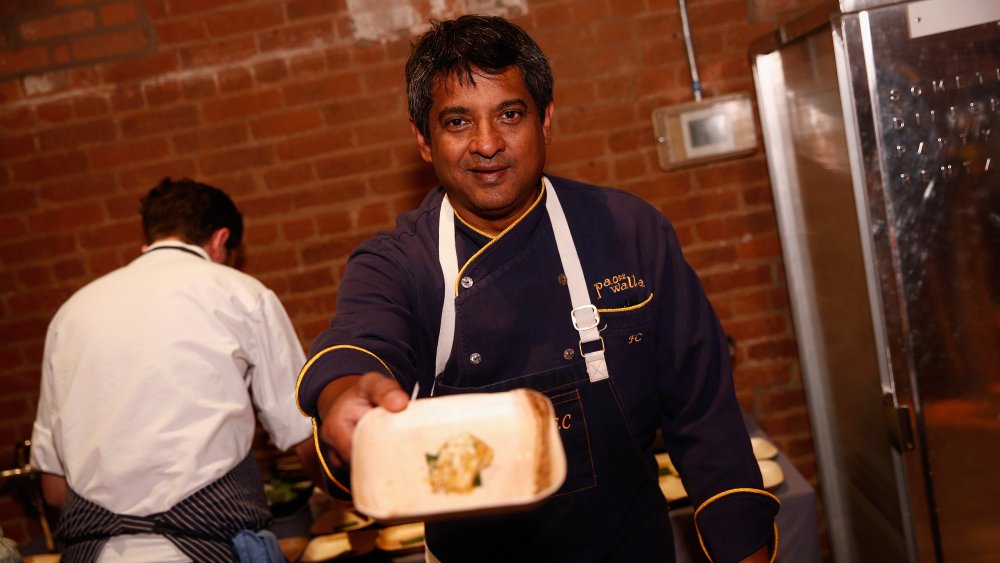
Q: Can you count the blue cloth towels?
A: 1